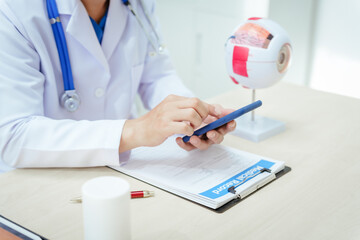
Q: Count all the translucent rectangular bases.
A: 1